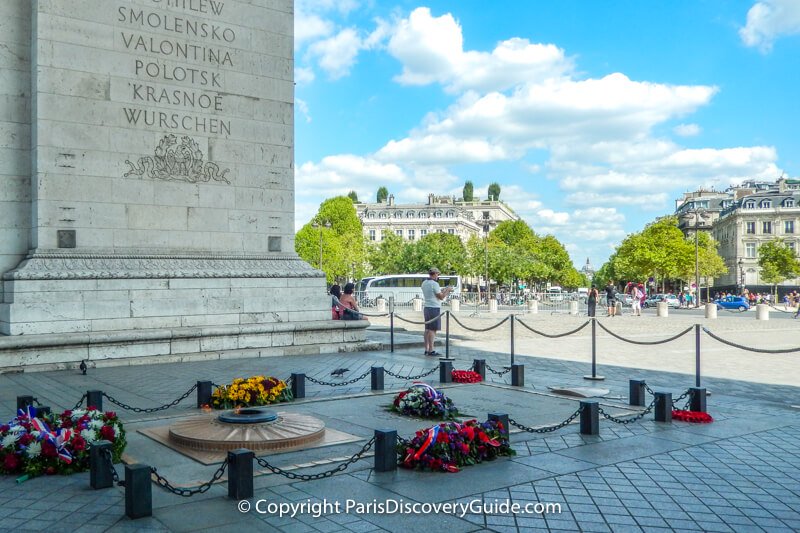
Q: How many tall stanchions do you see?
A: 5